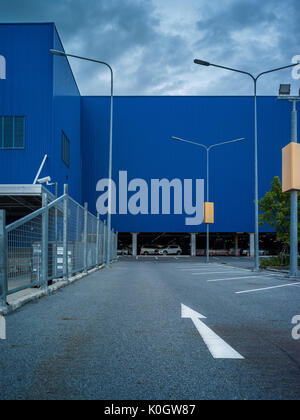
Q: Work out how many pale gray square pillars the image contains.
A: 3